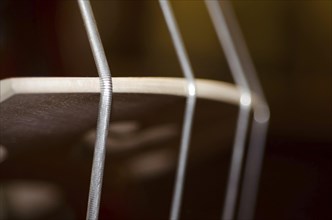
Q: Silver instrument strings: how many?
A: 4